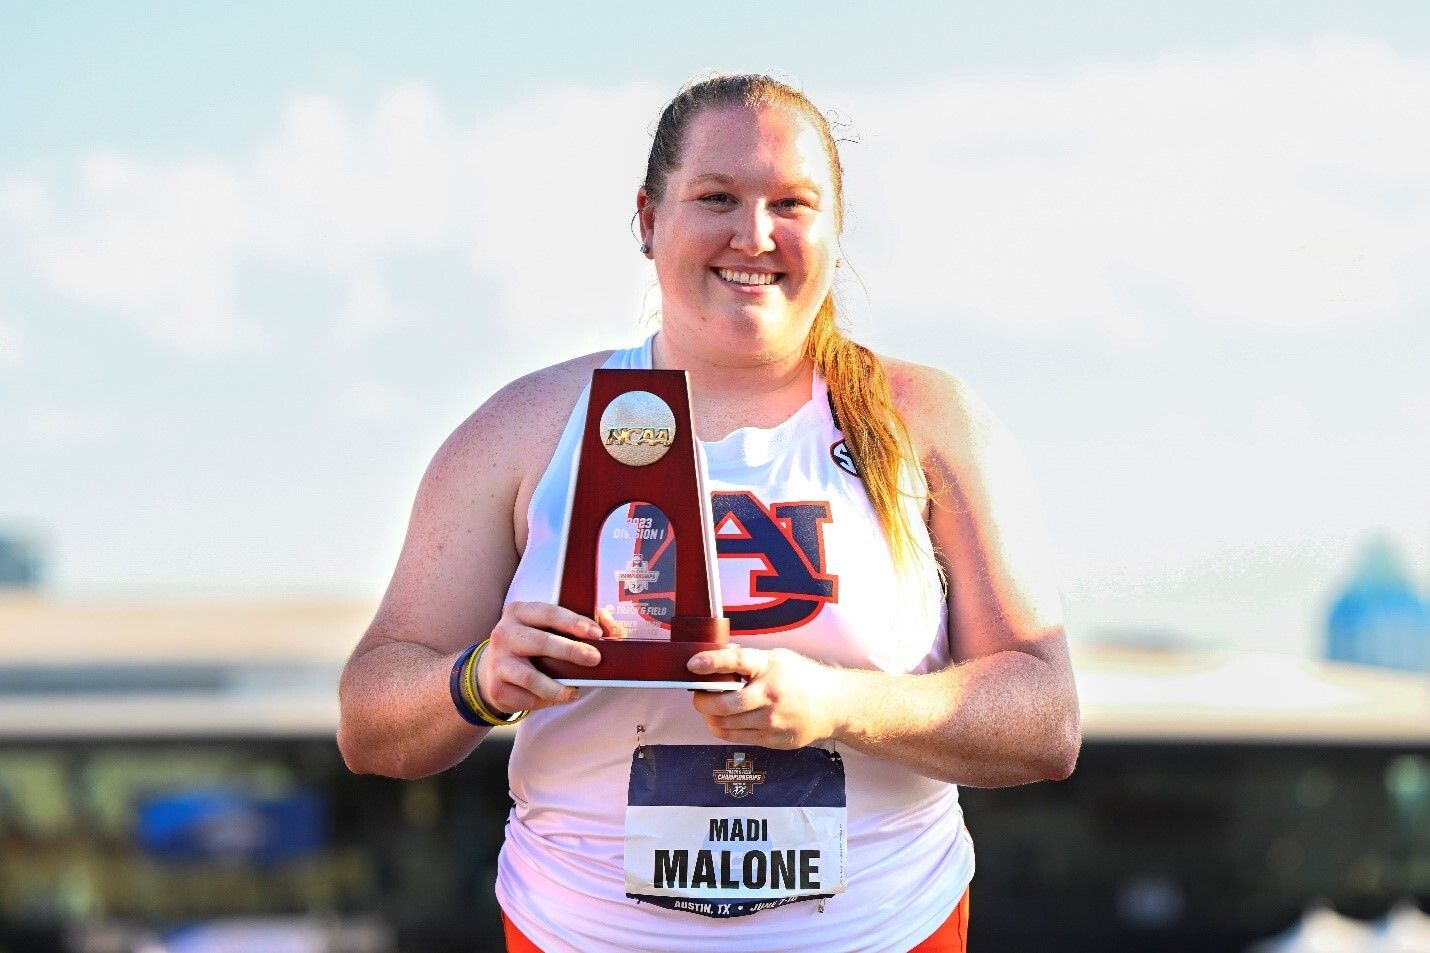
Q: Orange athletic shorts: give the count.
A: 1